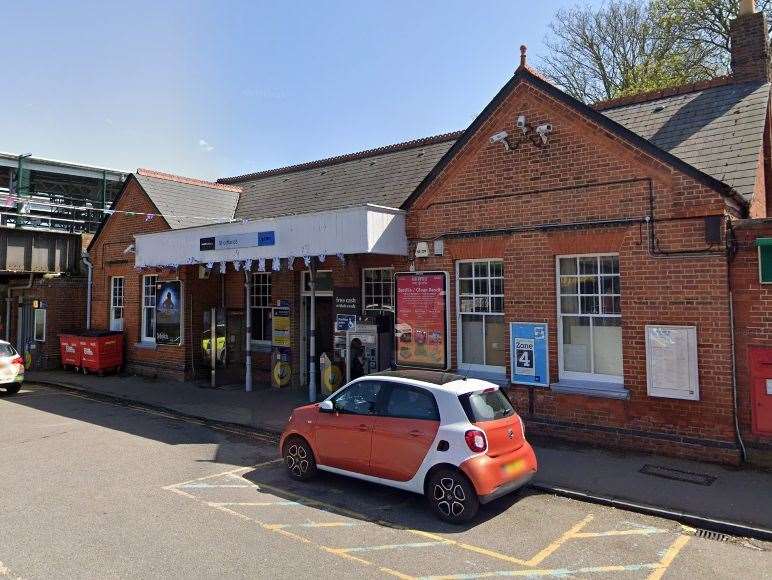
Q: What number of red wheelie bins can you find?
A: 2